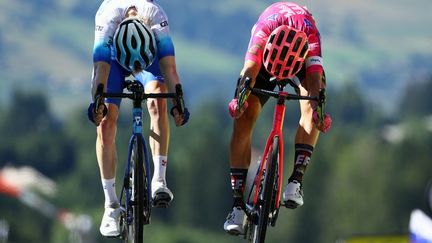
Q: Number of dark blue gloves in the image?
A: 2